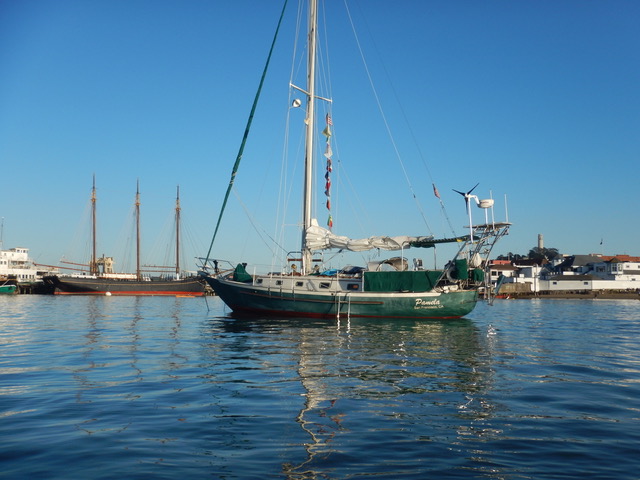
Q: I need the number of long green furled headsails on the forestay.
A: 1